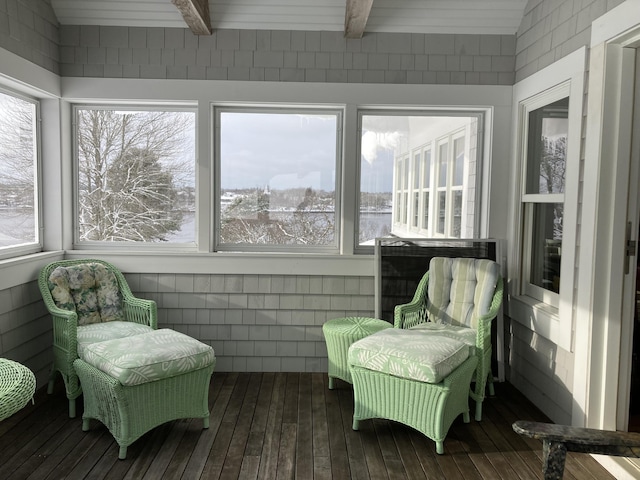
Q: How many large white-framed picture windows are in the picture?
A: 4